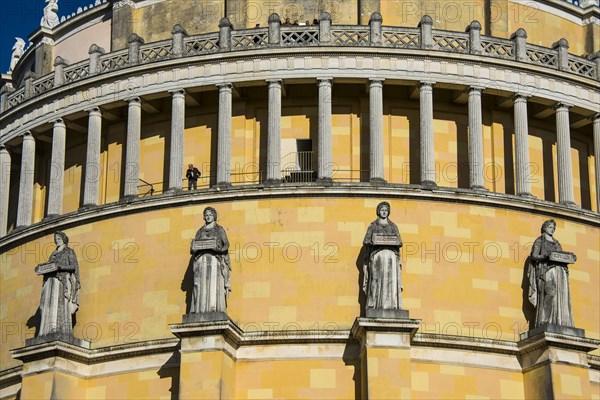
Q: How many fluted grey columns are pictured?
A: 15